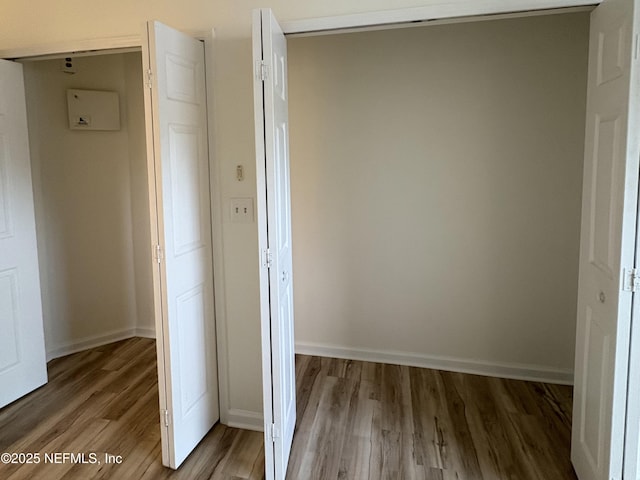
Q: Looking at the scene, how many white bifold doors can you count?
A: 4